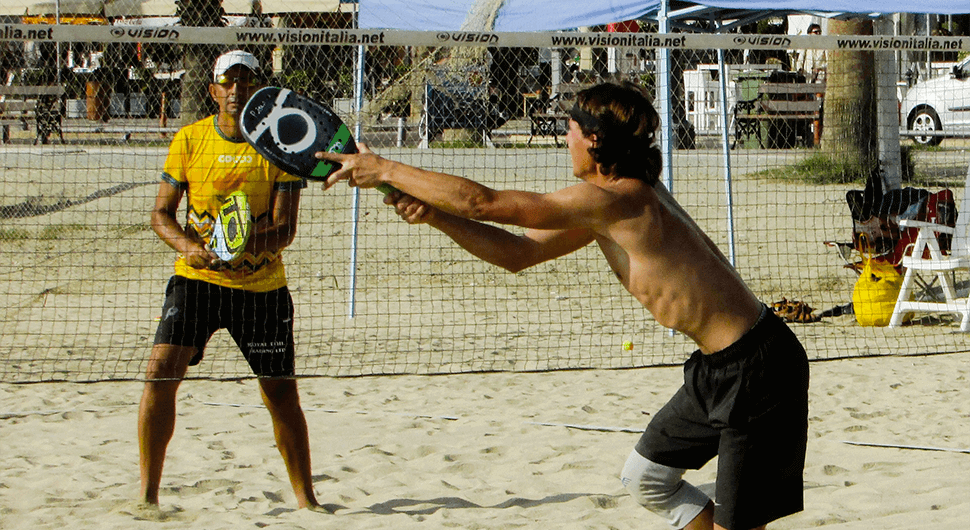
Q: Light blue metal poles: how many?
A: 3